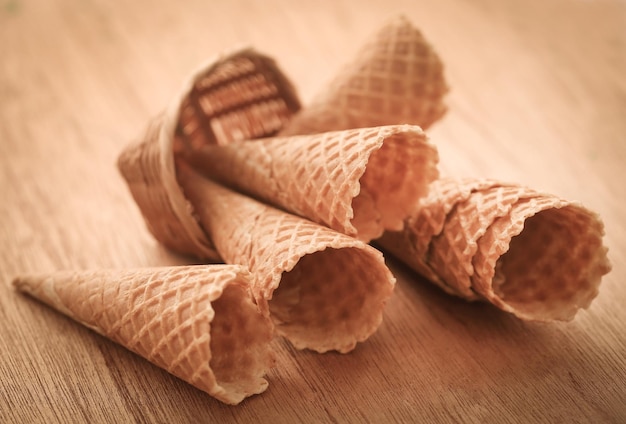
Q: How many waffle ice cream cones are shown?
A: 7